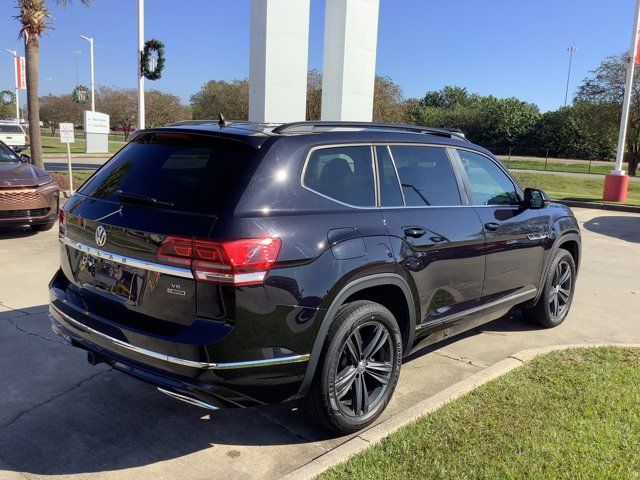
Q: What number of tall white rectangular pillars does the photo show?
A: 2